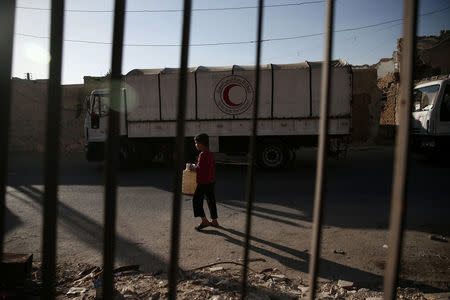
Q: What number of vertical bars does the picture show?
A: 7